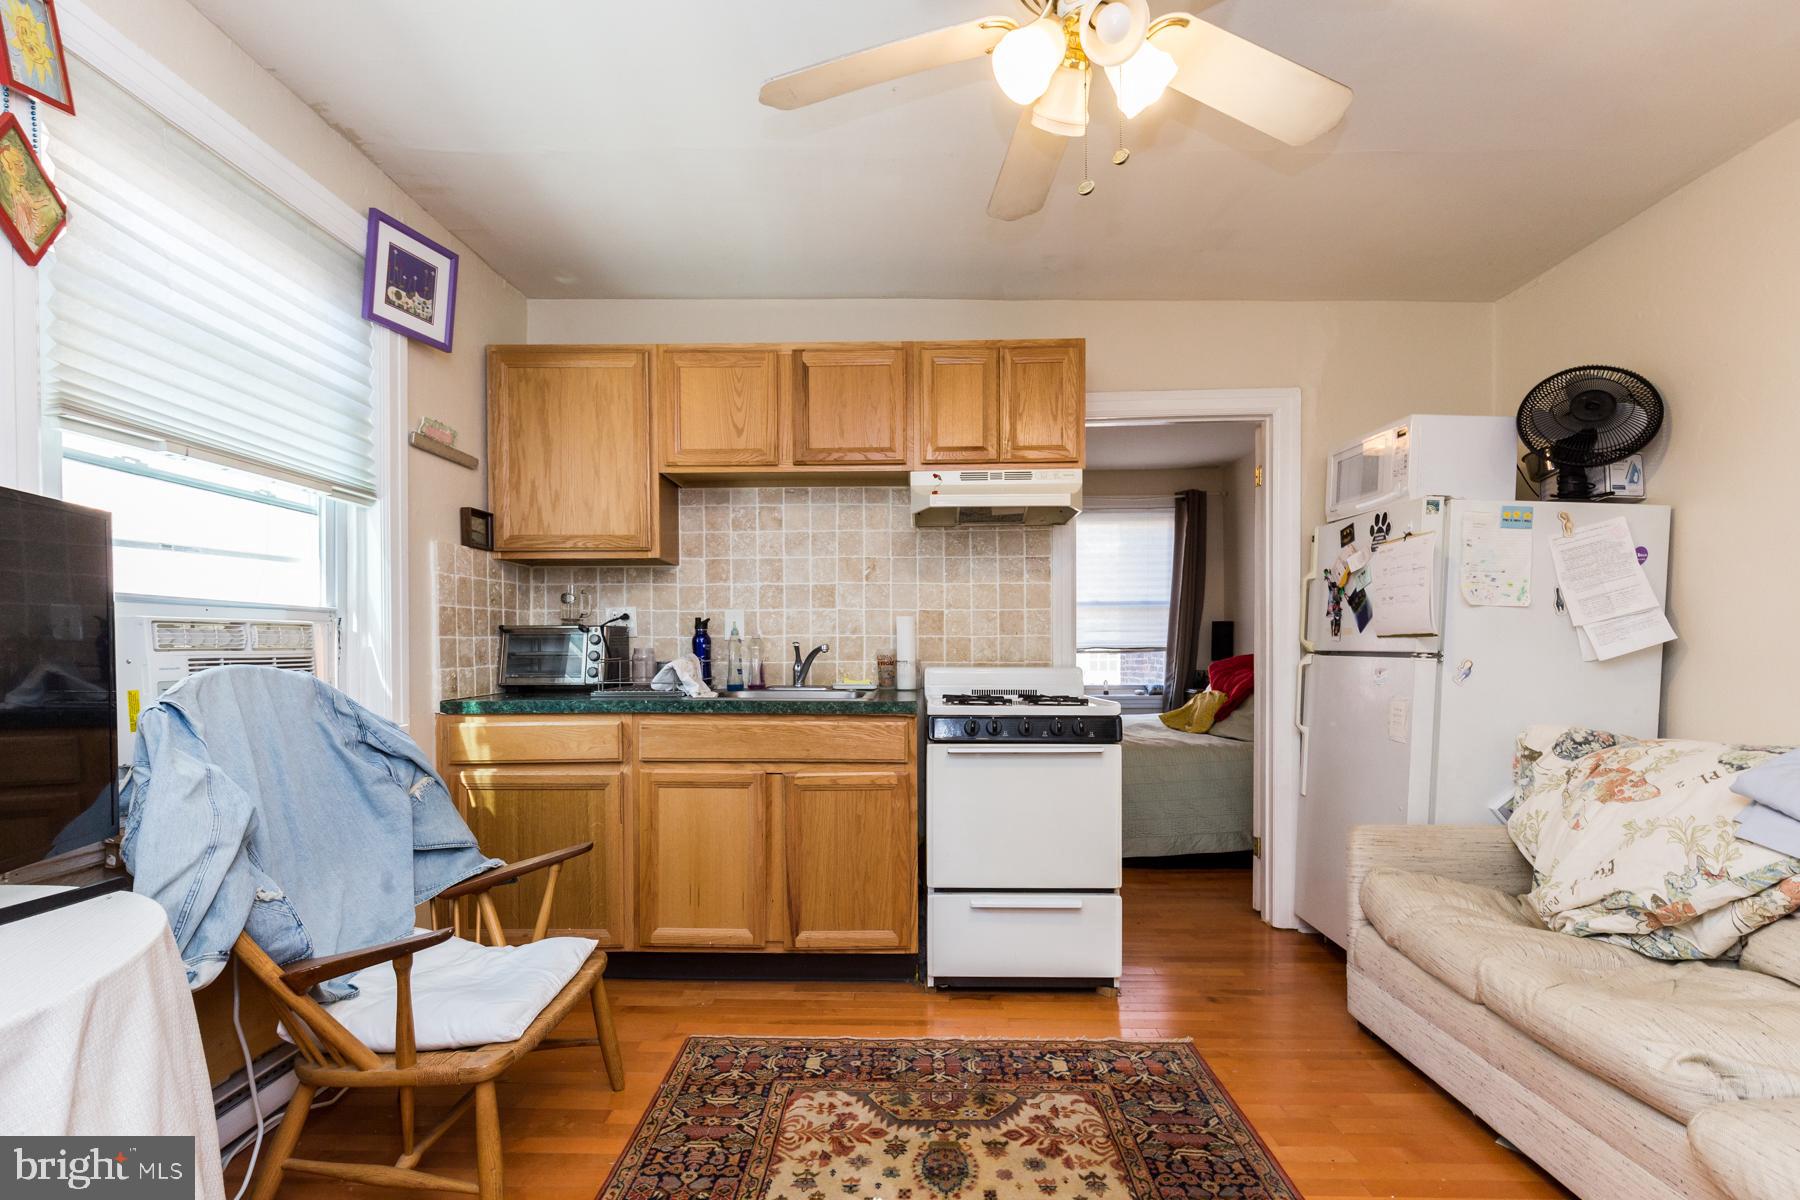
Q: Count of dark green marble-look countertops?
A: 1